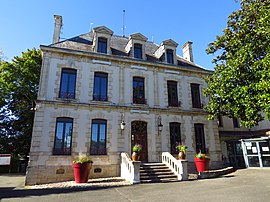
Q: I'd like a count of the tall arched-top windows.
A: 9